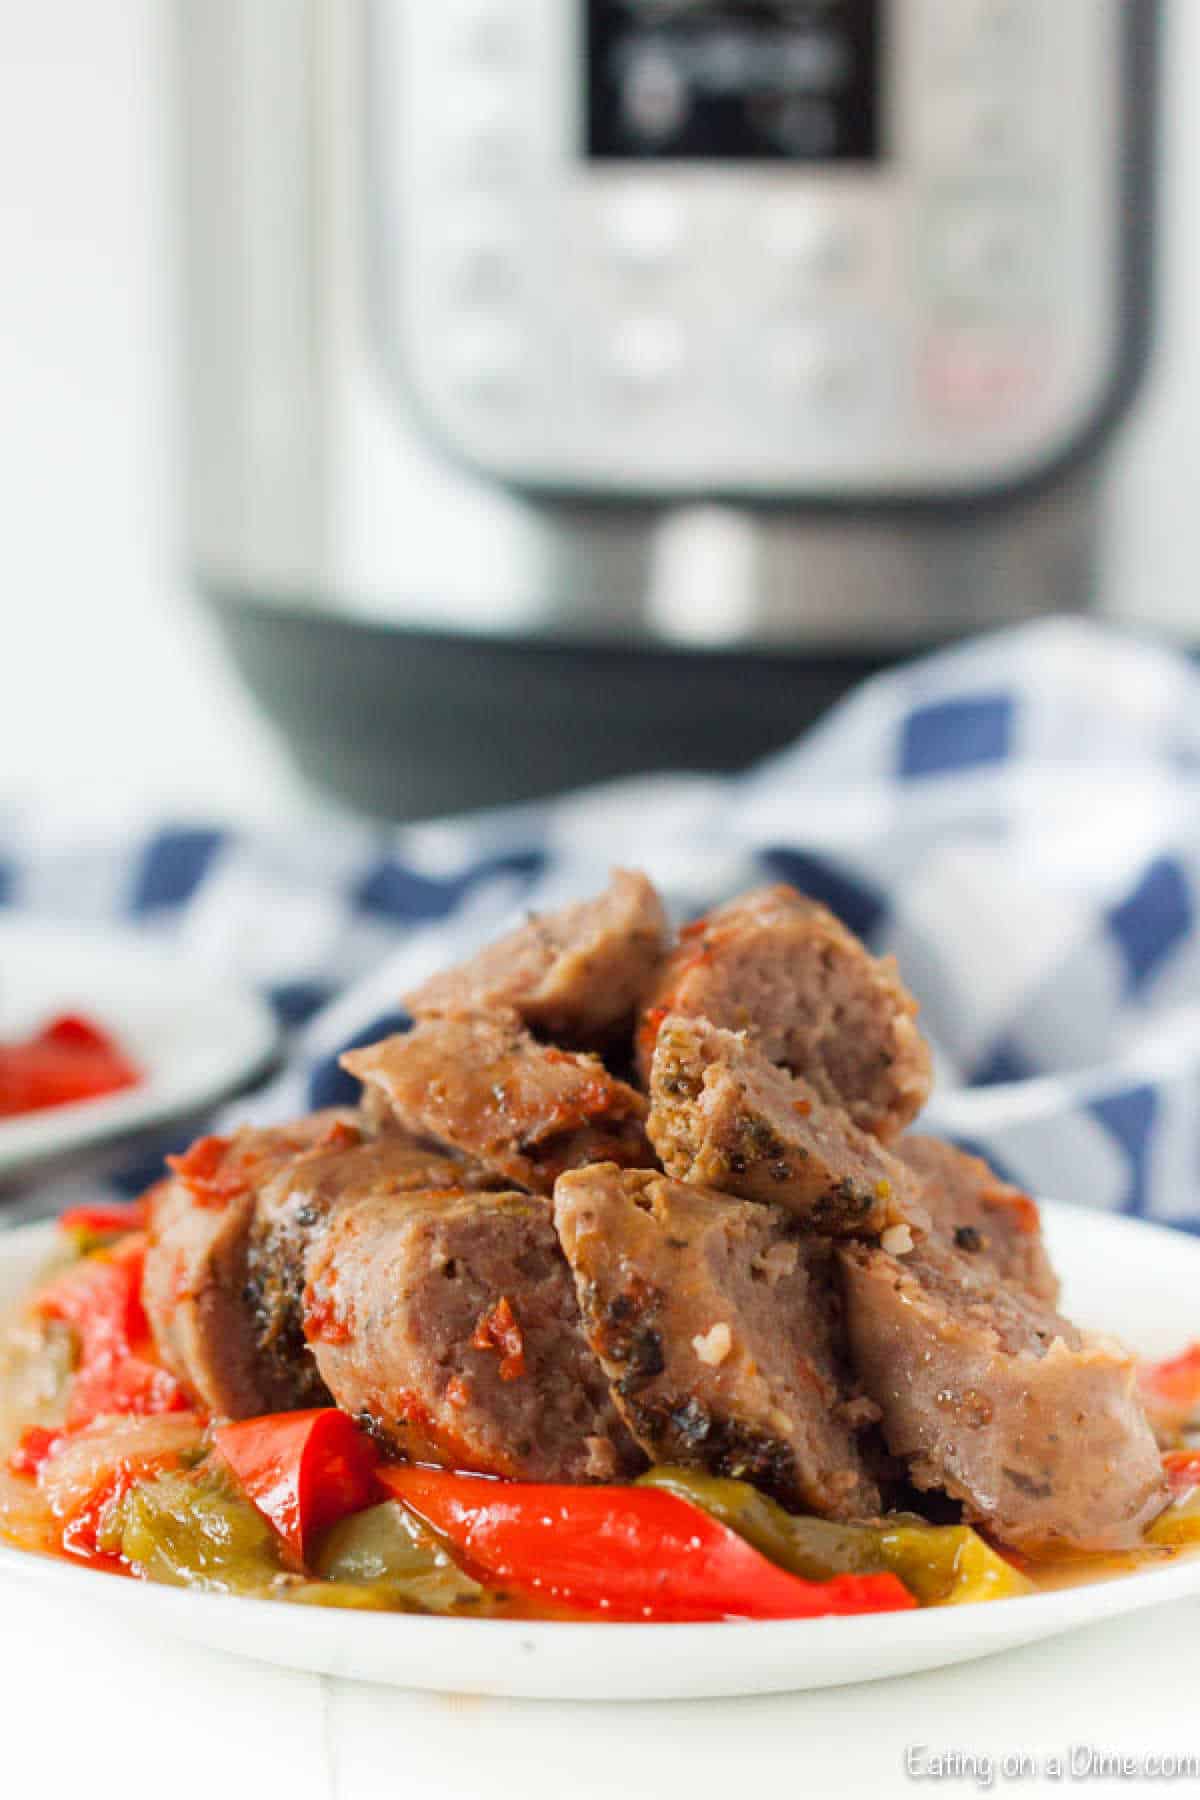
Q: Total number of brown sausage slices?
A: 10